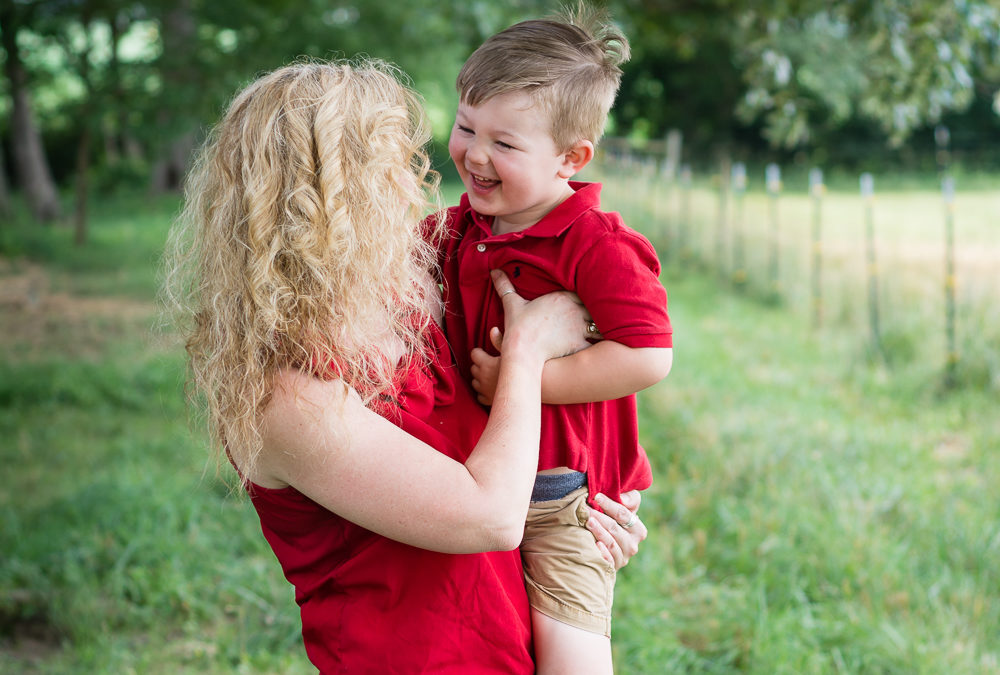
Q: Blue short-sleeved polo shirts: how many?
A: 0